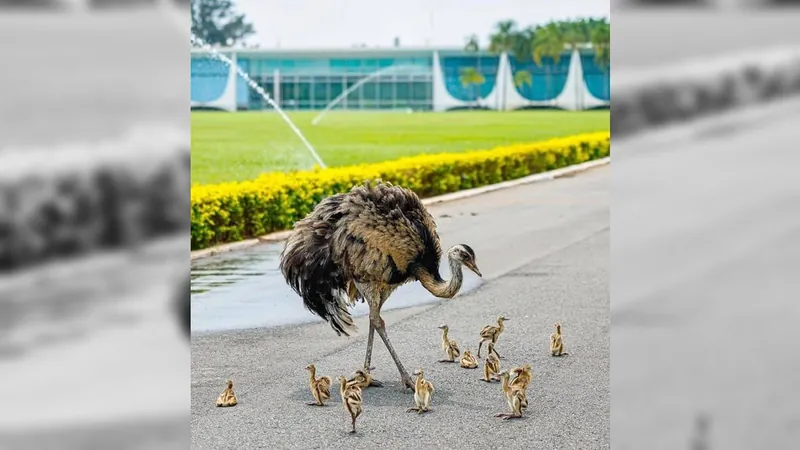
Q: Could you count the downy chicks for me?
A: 12